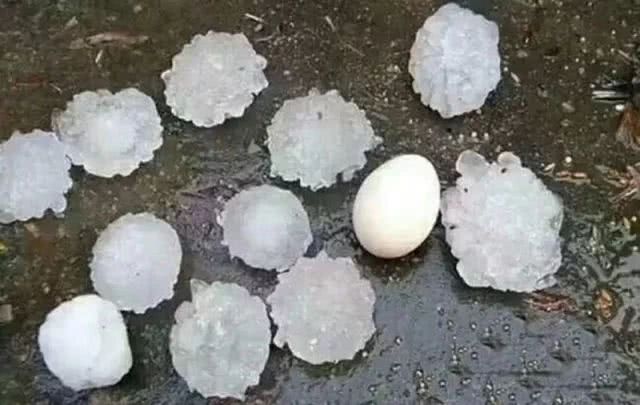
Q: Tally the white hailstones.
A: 11